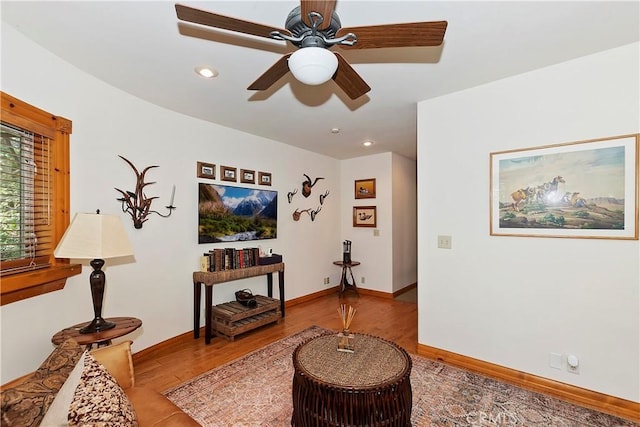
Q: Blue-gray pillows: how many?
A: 0